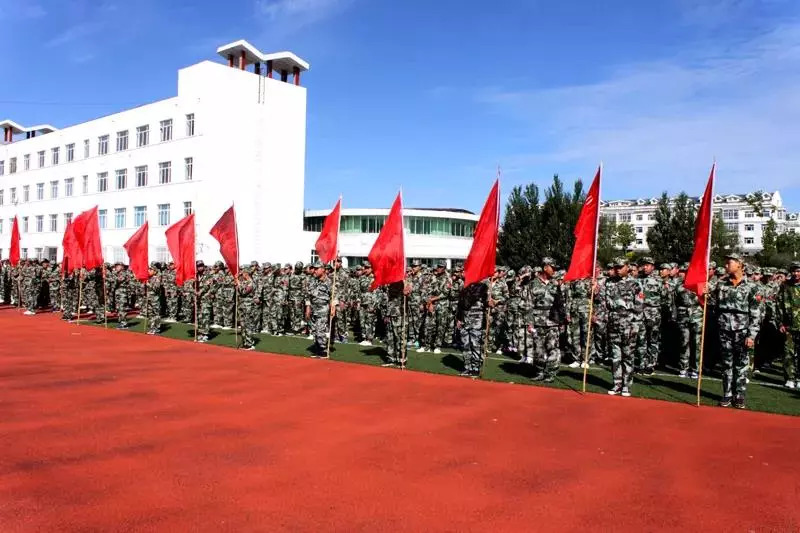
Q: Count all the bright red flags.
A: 12